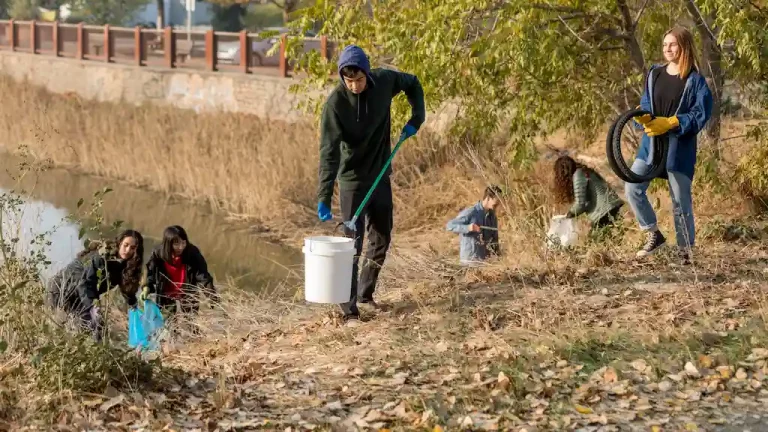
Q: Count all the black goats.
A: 0